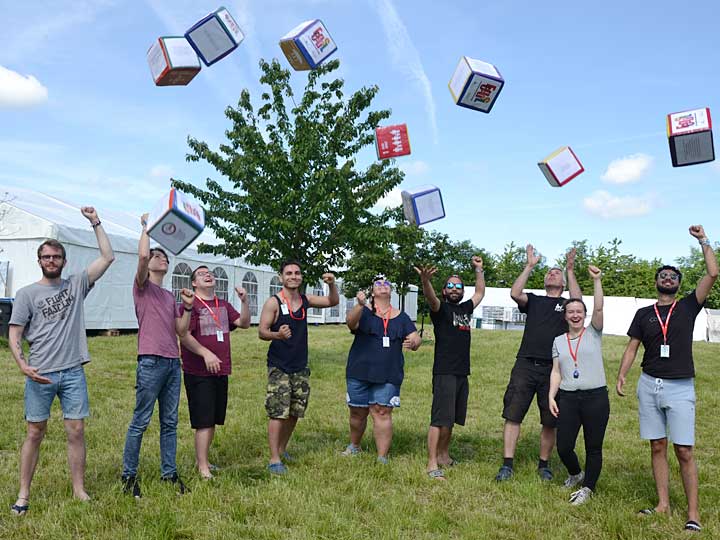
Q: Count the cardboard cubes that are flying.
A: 9